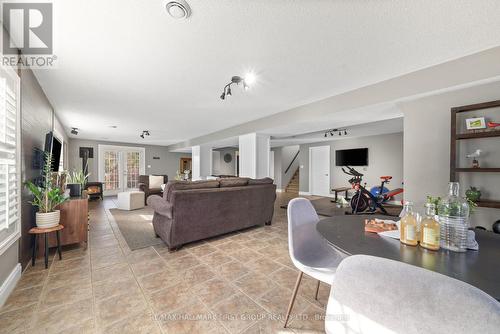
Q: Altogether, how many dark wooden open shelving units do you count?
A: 1